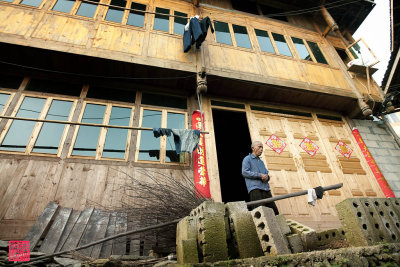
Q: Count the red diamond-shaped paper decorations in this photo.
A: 3